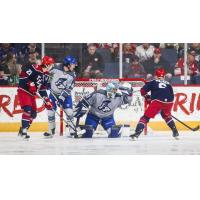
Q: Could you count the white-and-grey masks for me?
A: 1